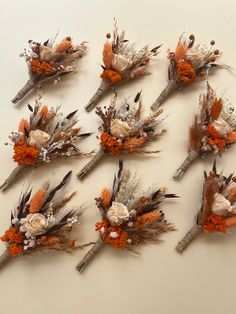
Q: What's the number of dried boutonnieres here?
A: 9